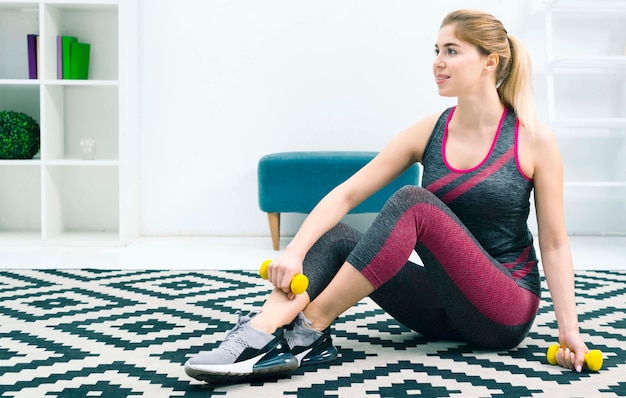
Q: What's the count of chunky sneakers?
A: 2